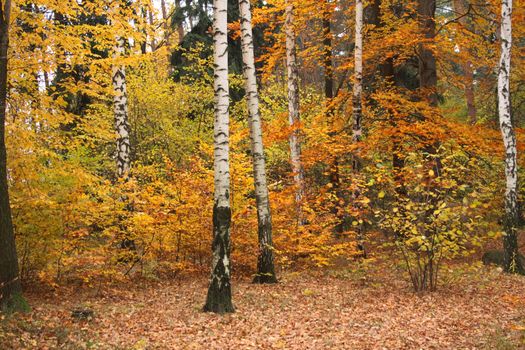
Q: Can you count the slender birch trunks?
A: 6